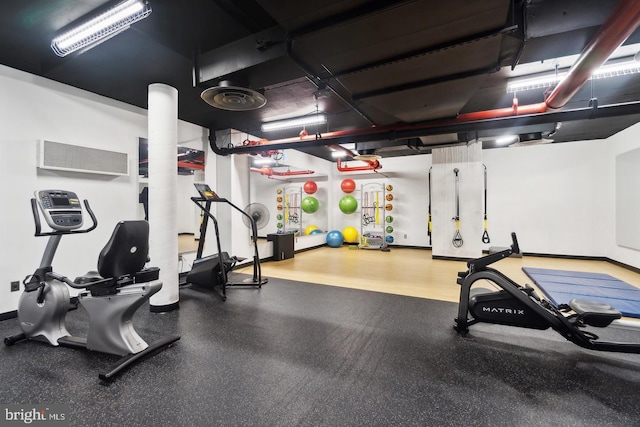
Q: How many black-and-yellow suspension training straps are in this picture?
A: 3